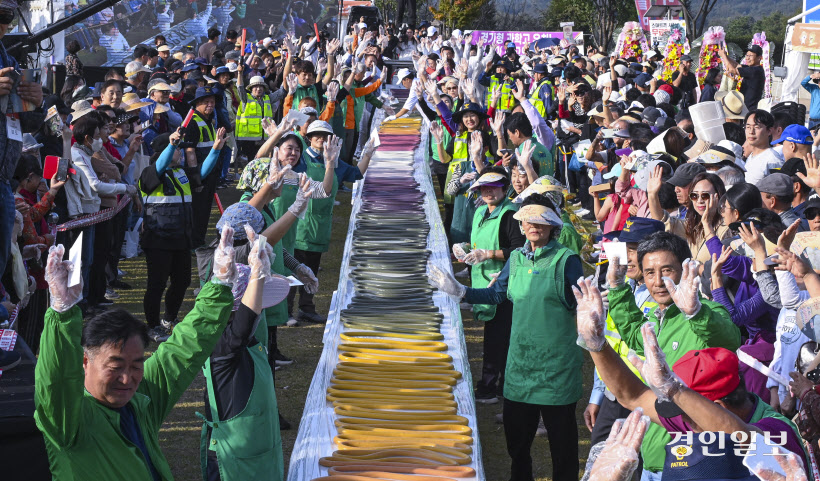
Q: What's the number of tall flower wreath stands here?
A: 4